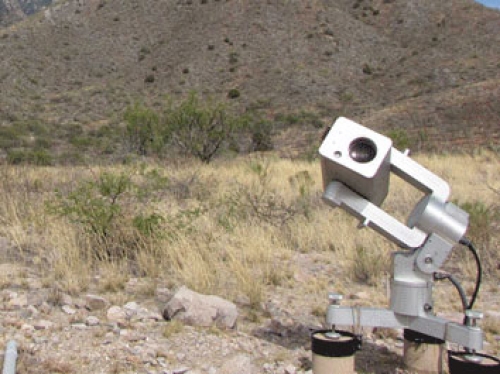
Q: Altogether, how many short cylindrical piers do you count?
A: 3